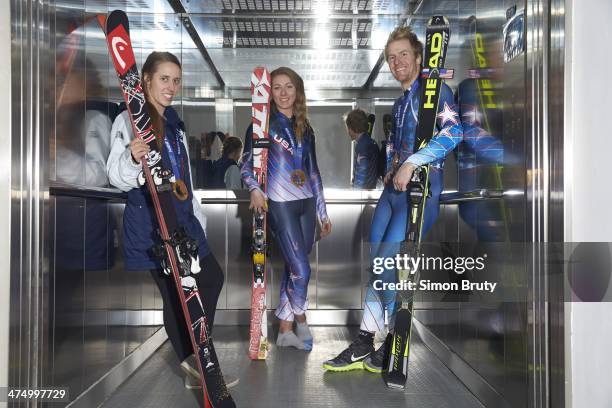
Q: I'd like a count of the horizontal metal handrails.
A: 3